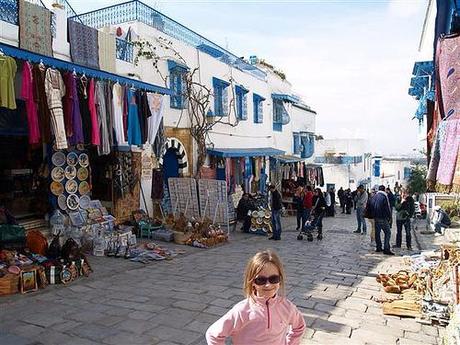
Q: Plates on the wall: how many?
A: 12